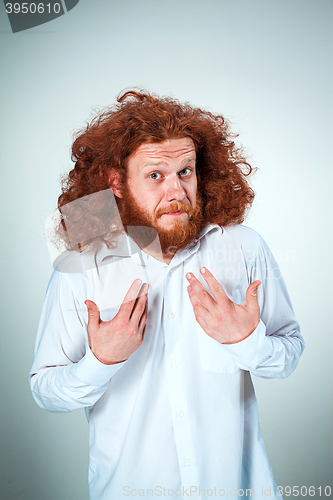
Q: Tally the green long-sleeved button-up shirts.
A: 0